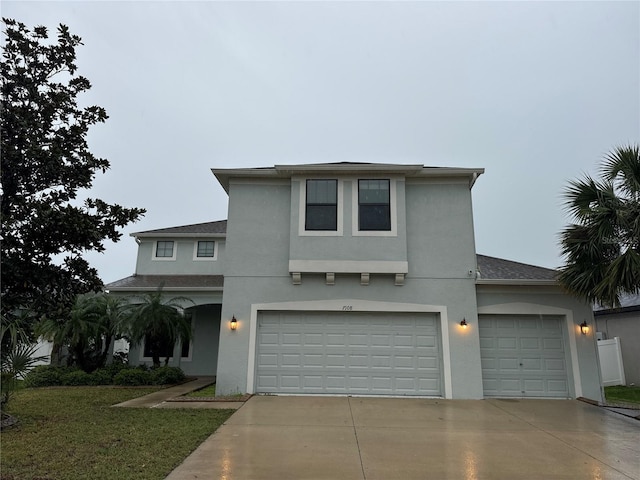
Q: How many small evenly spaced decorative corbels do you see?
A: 4